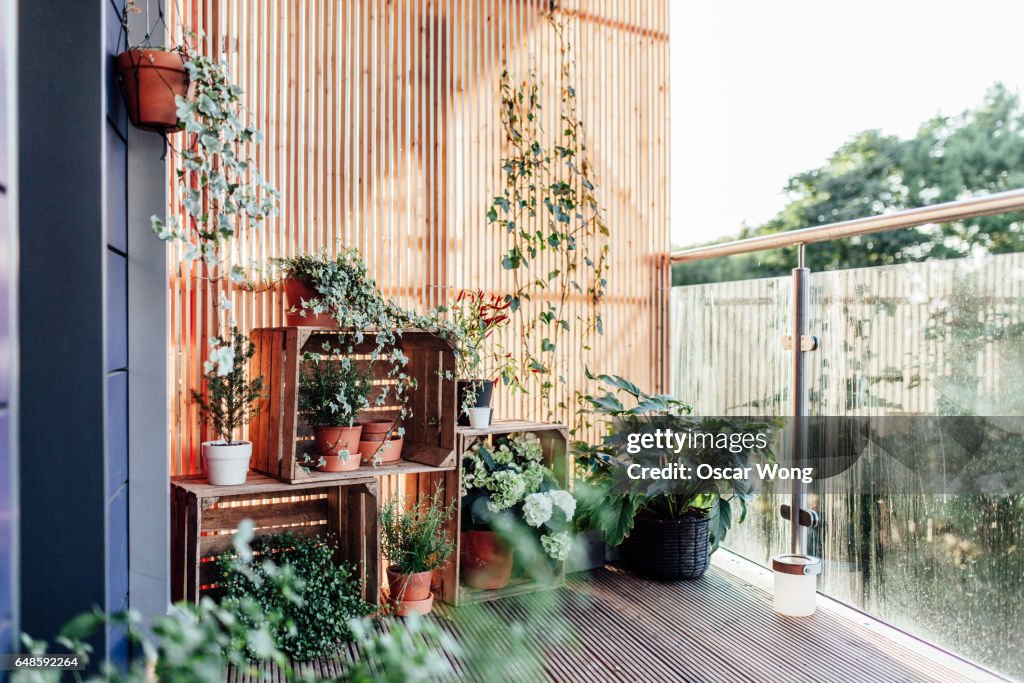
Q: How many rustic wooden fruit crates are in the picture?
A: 3